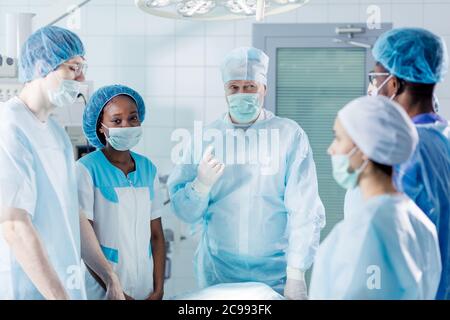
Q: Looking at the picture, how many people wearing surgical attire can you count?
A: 5